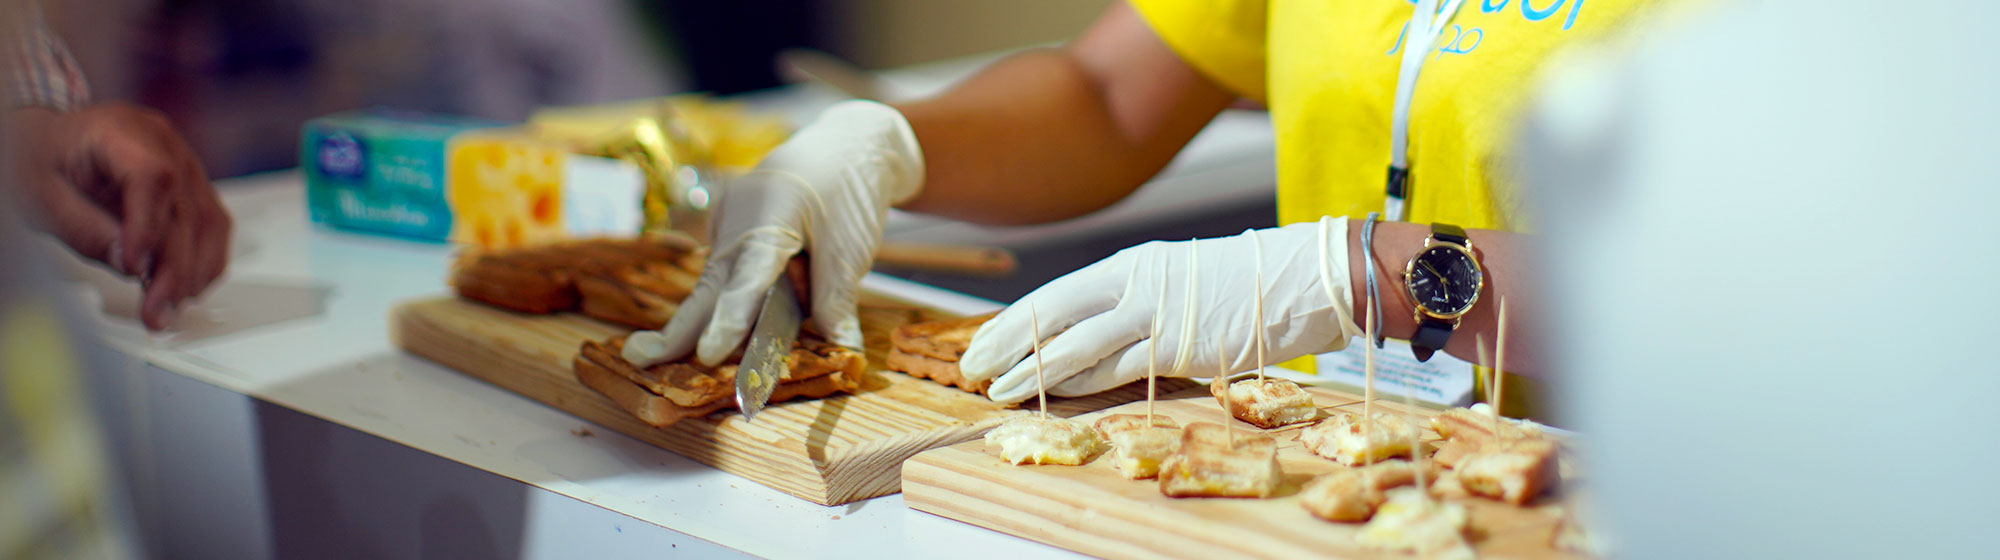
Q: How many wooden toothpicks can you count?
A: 8